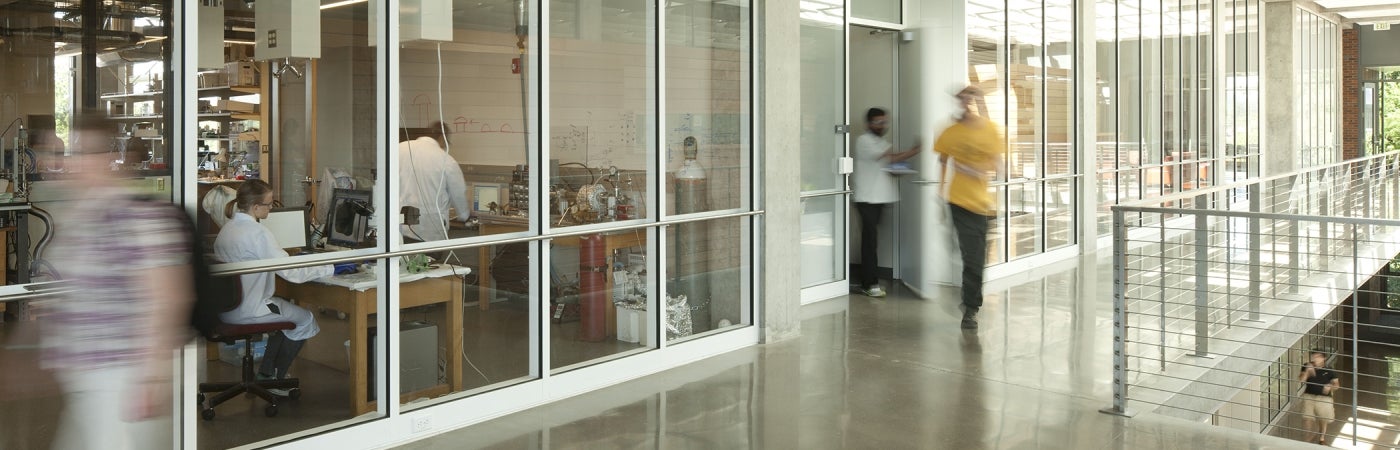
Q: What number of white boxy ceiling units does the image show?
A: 3